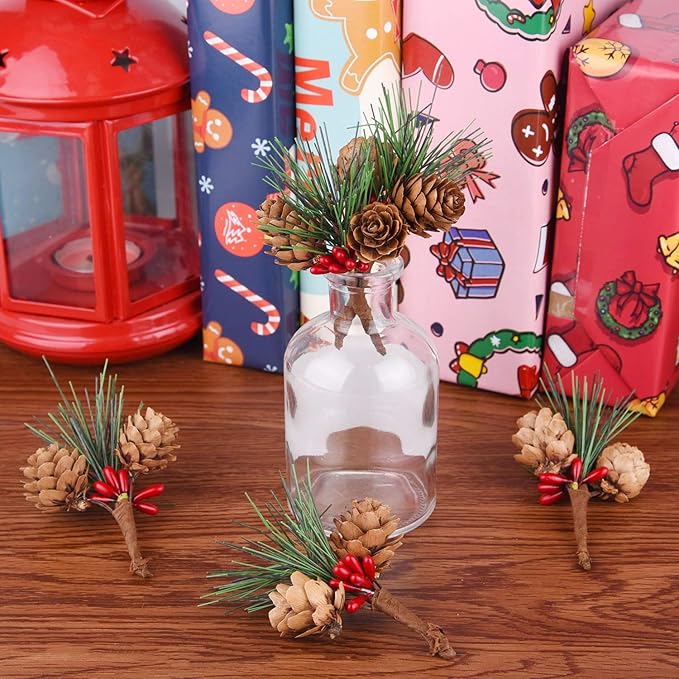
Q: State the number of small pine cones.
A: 10